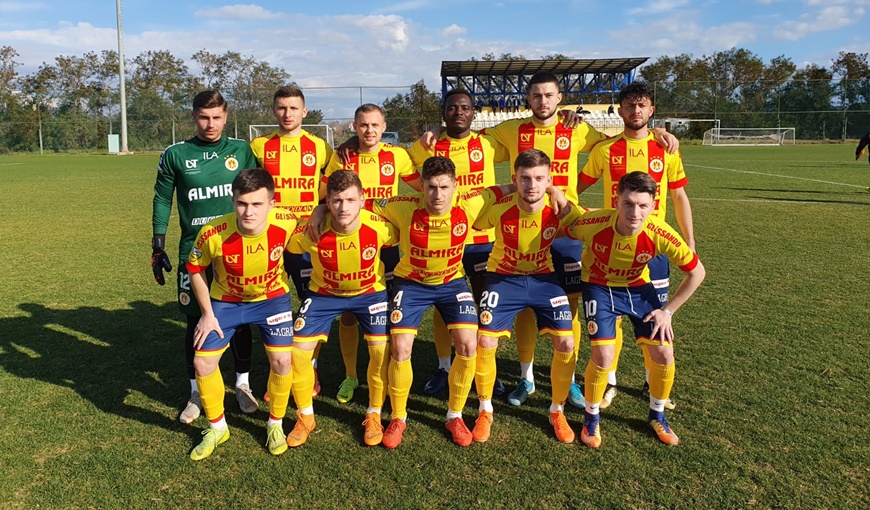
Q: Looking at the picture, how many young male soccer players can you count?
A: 11